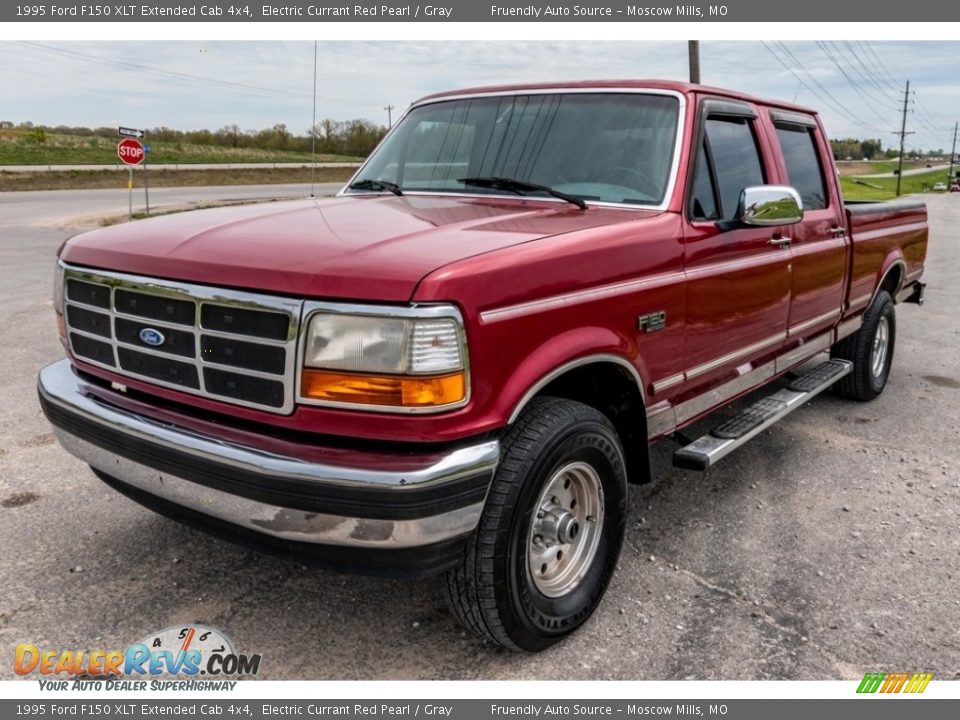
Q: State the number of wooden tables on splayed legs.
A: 0